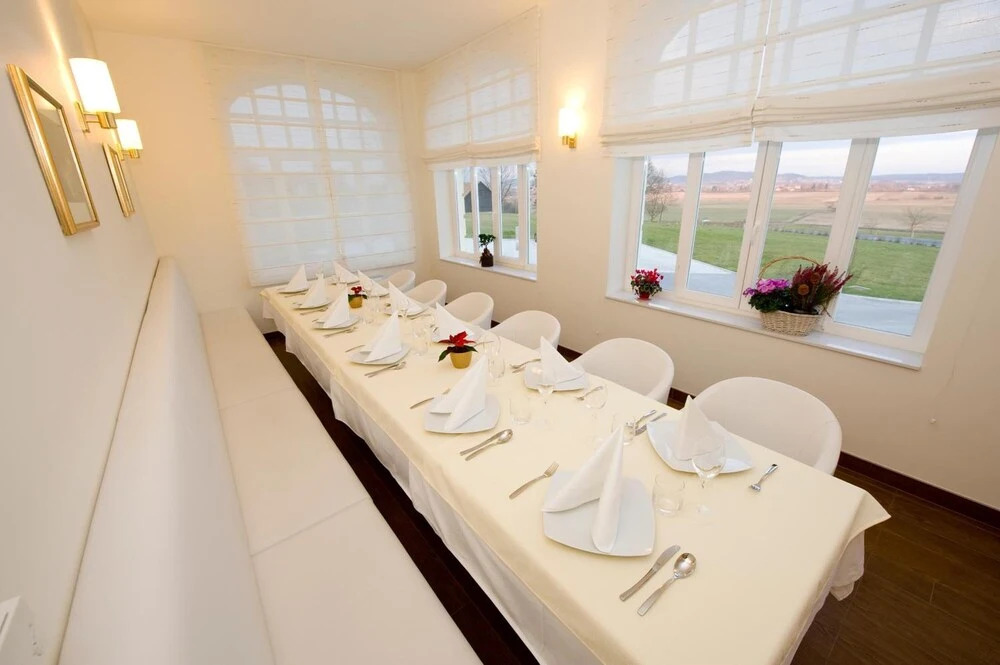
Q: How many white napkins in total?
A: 12